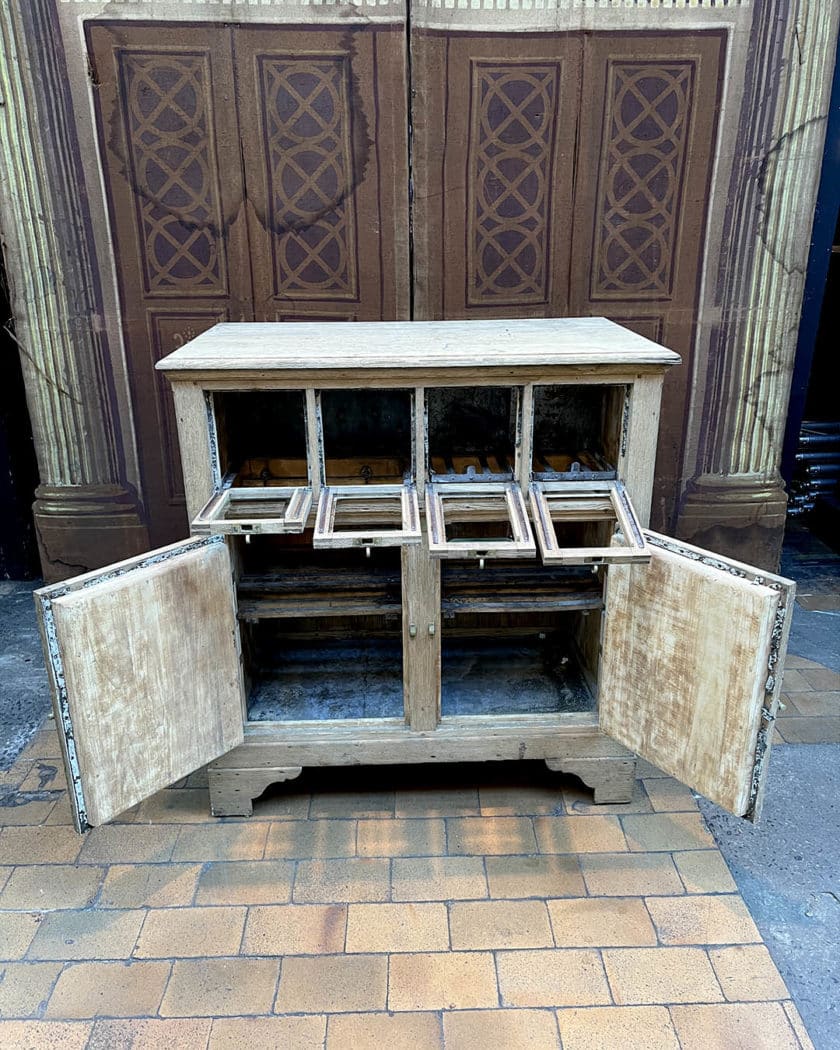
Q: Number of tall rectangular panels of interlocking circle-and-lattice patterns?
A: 4